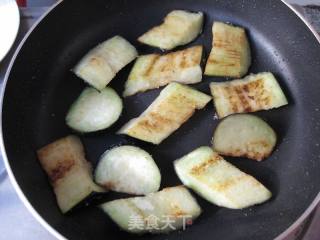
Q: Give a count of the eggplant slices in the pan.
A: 12